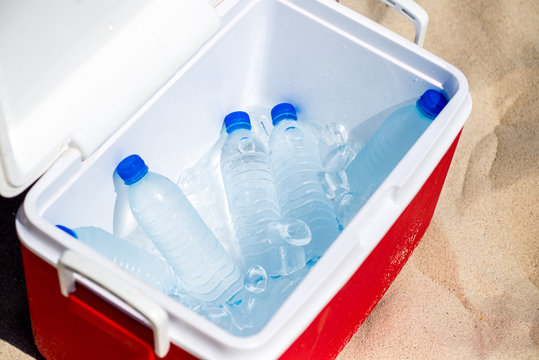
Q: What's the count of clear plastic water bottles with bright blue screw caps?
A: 5